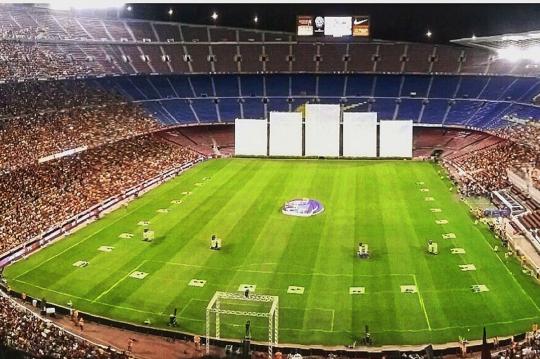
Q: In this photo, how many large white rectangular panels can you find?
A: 5